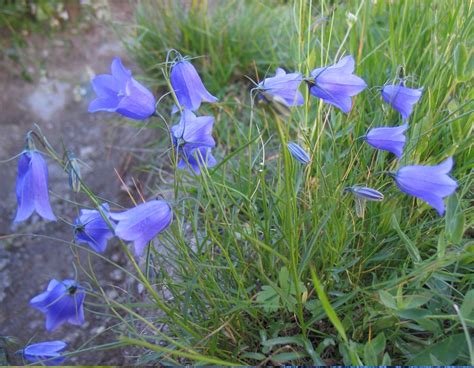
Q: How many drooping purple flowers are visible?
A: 14